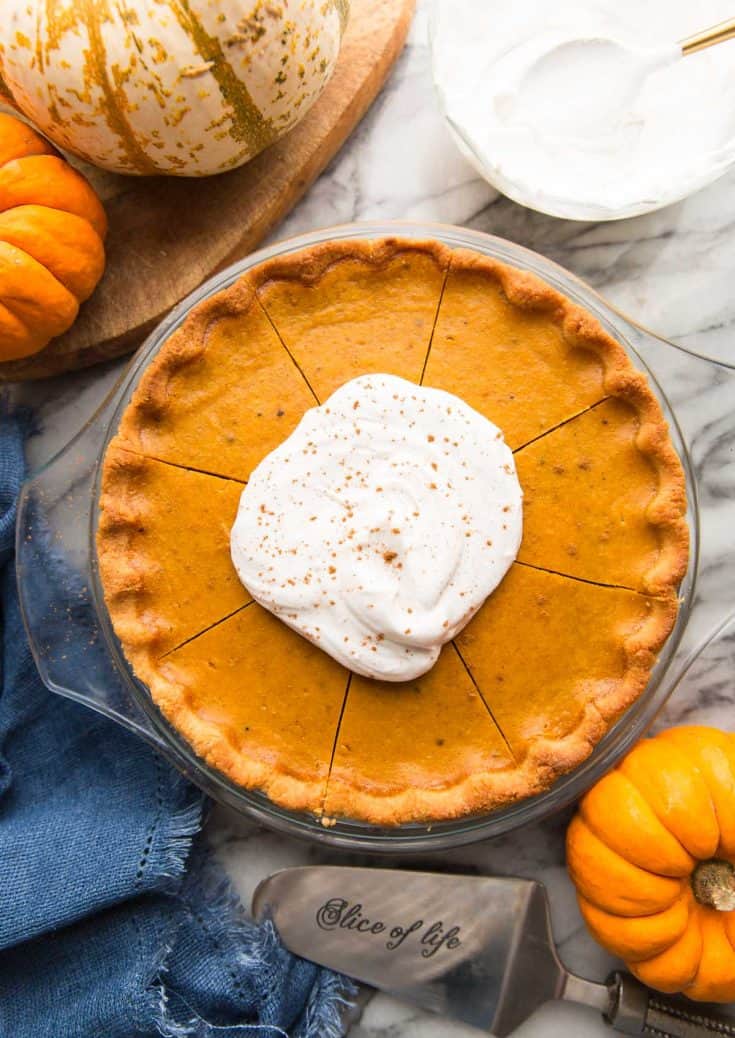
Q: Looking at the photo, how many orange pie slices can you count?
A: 8